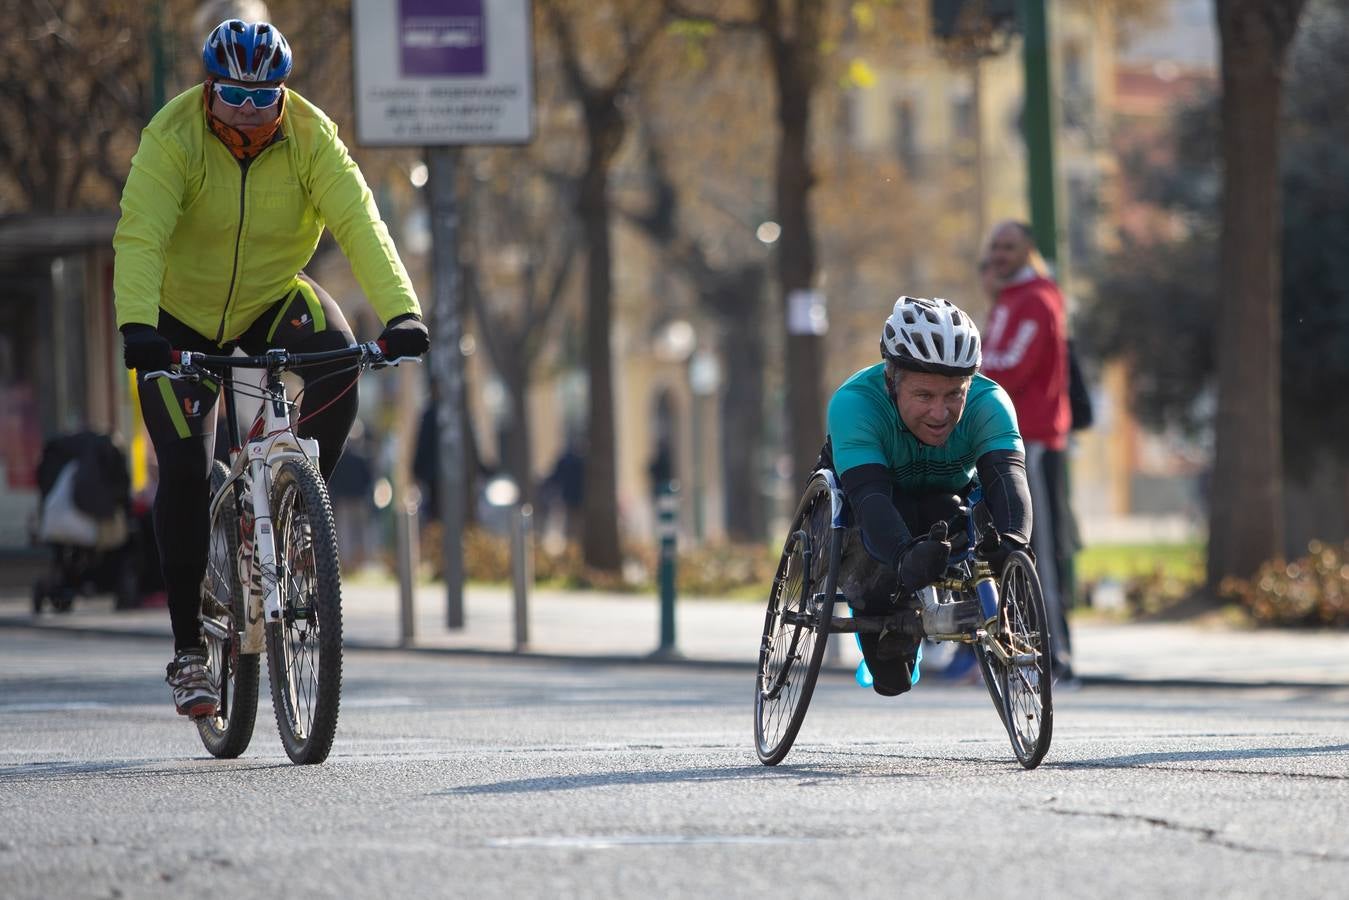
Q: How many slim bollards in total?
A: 3